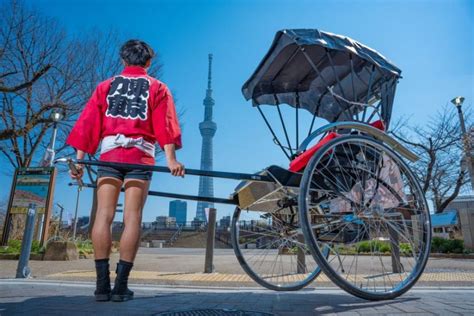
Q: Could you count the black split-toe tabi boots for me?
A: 2